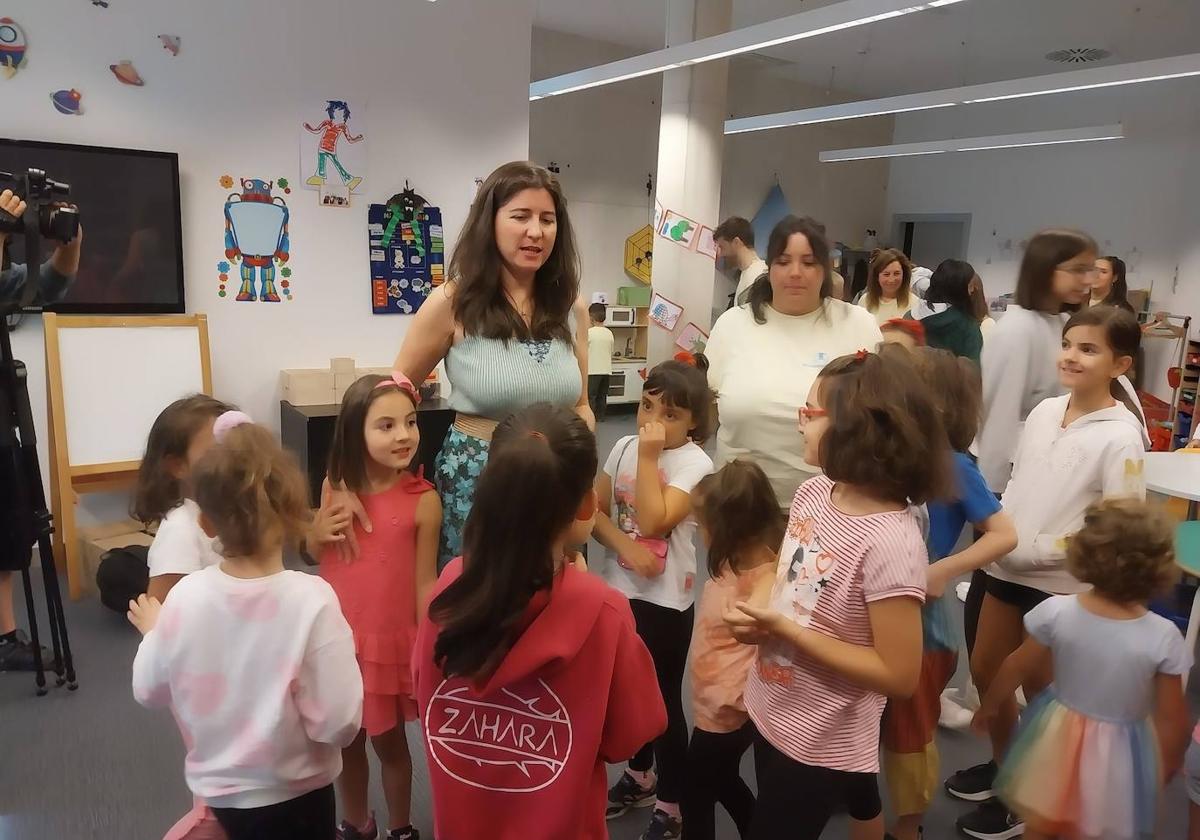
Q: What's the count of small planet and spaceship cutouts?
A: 4